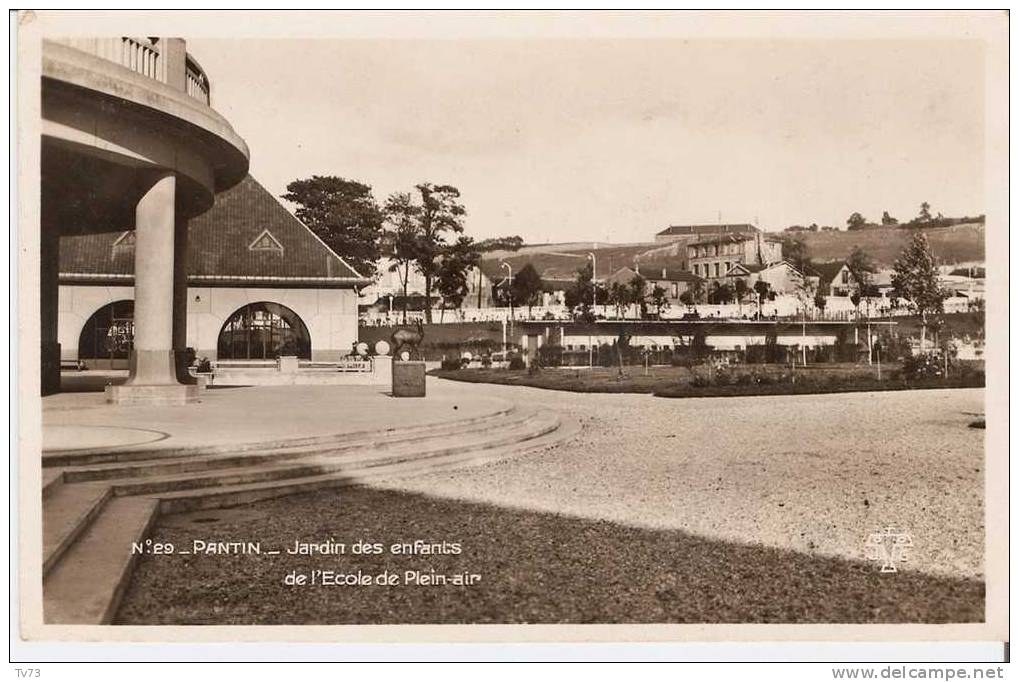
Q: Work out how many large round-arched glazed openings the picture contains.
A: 2